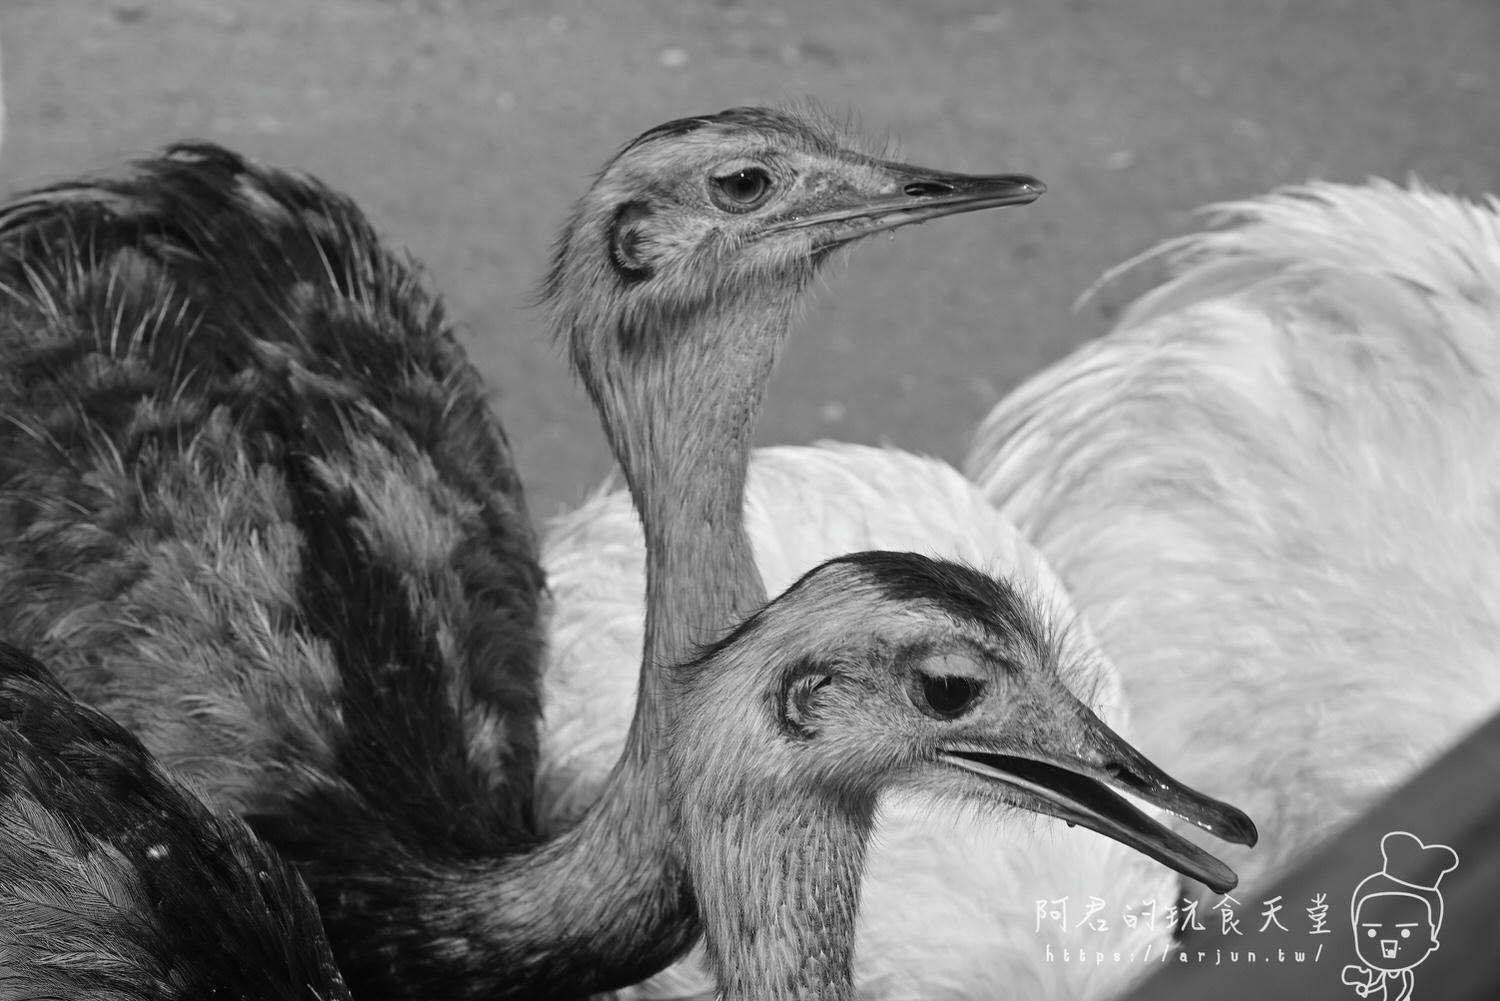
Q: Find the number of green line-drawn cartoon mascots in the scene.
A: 0